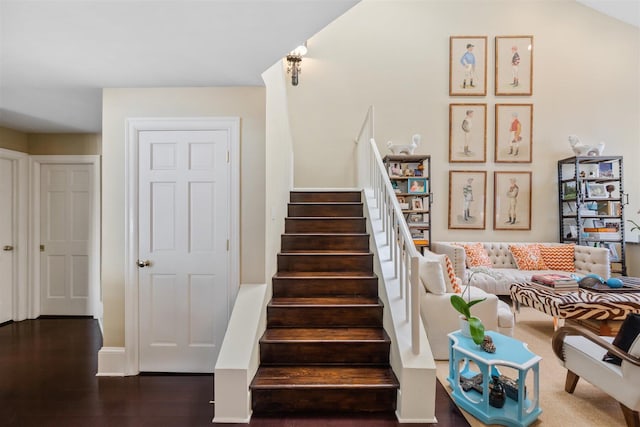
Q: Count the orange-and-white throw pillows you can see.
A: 4